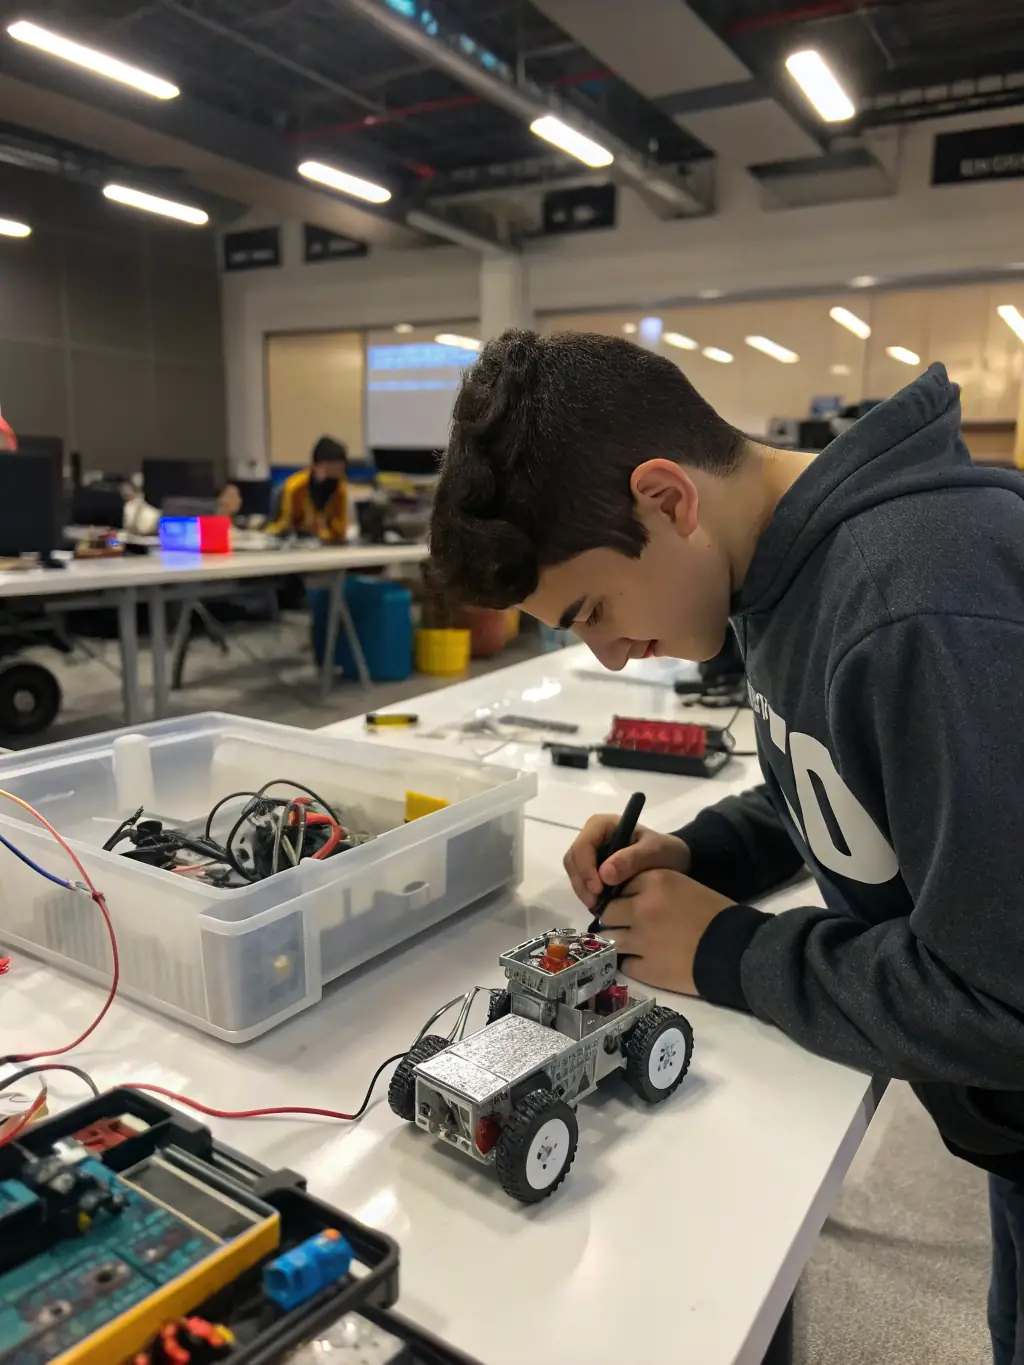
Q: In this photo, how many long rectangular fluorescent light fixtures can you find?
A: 6